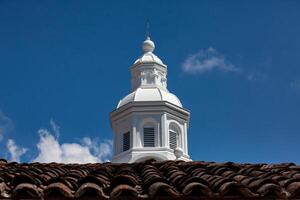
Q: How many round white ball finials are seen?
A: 1